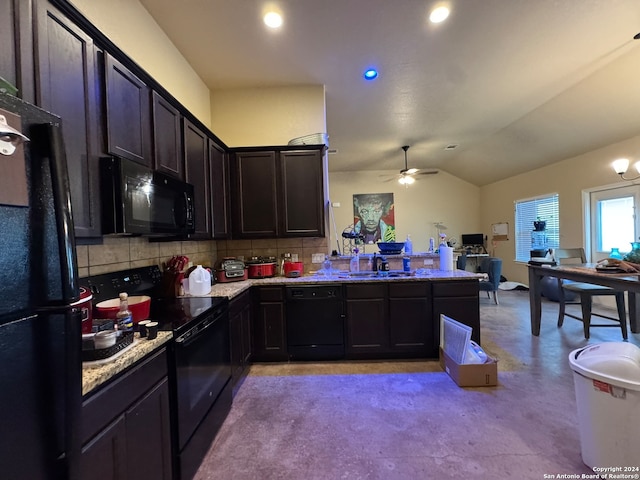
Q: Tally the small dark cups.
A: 2